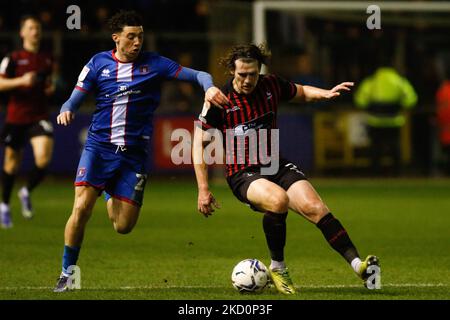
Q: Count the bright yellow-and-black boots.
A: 2